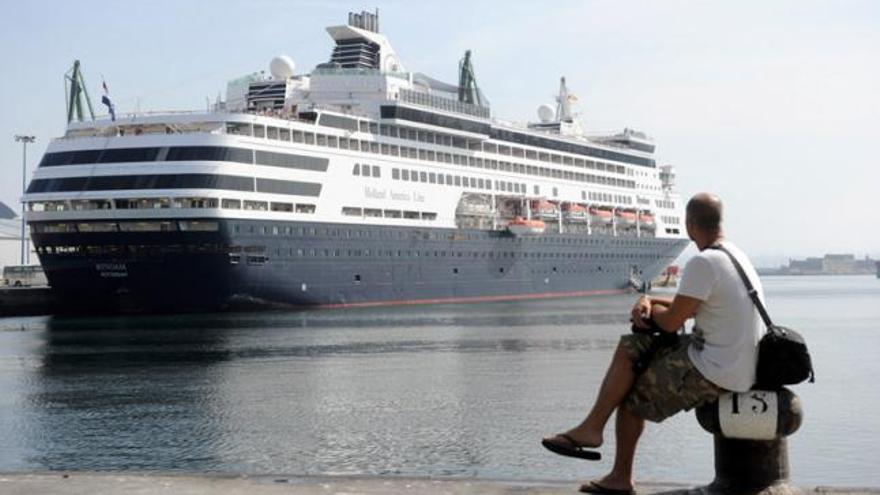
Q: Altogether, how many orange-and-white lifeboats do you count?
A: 6